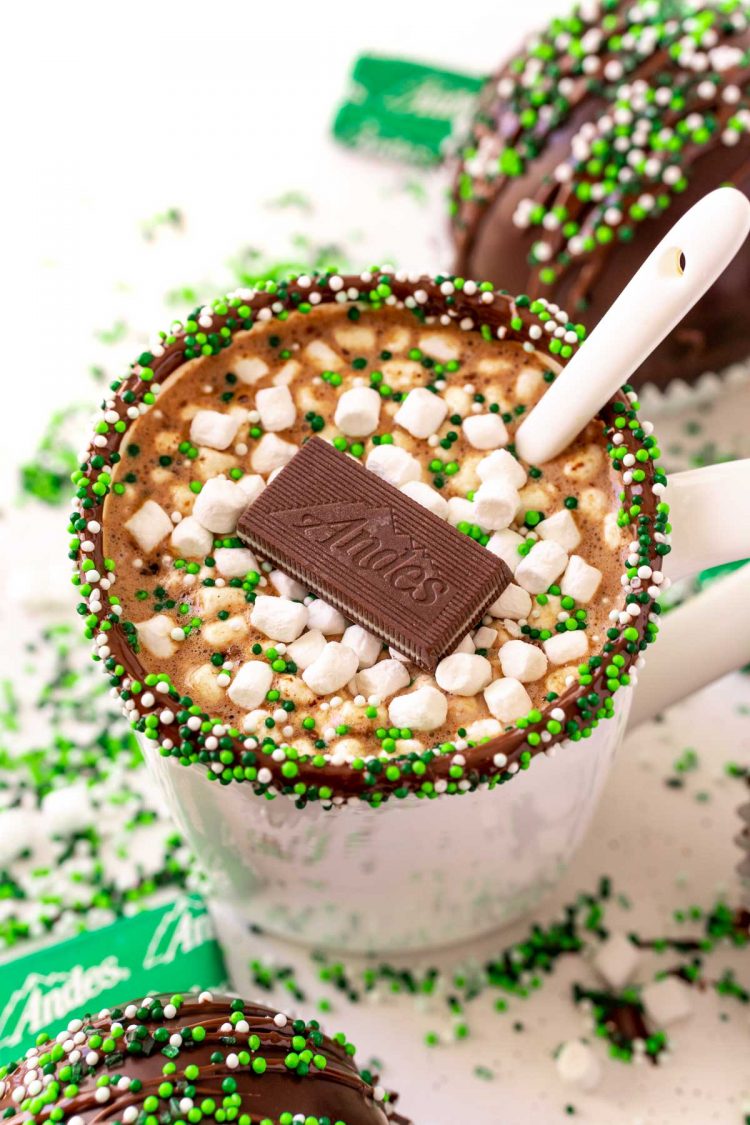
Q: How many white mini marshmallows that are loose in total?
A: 5